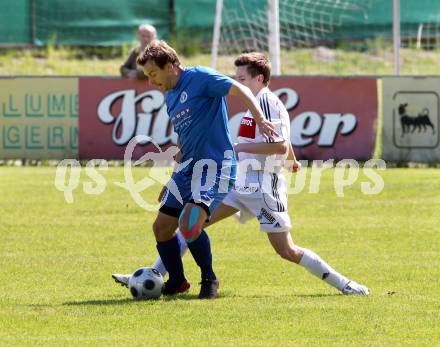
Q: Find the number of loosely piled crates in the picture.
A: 0